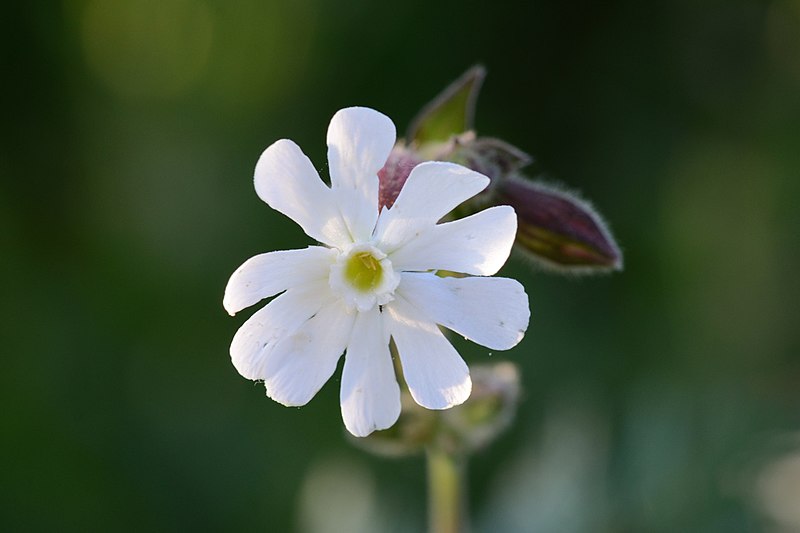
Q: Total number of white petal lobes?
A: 10